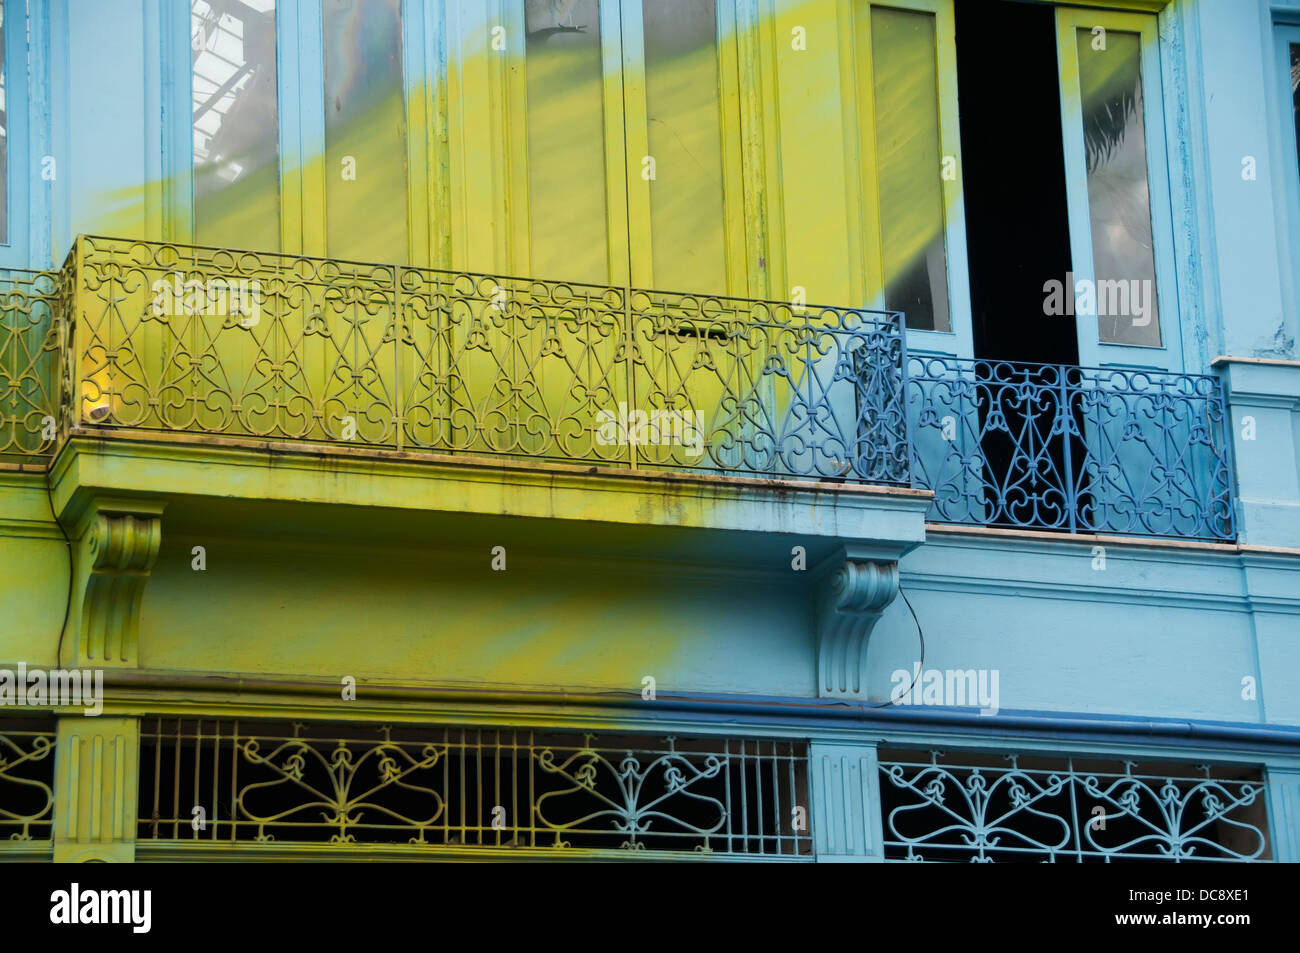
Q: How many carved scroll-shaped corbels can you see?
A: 2